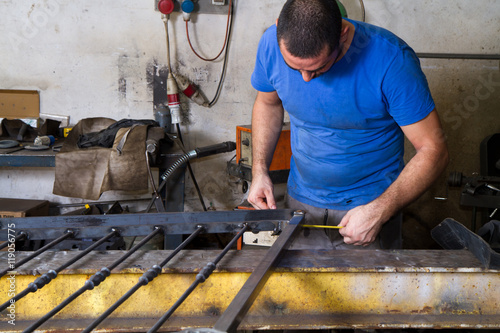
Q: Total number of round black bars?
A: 6